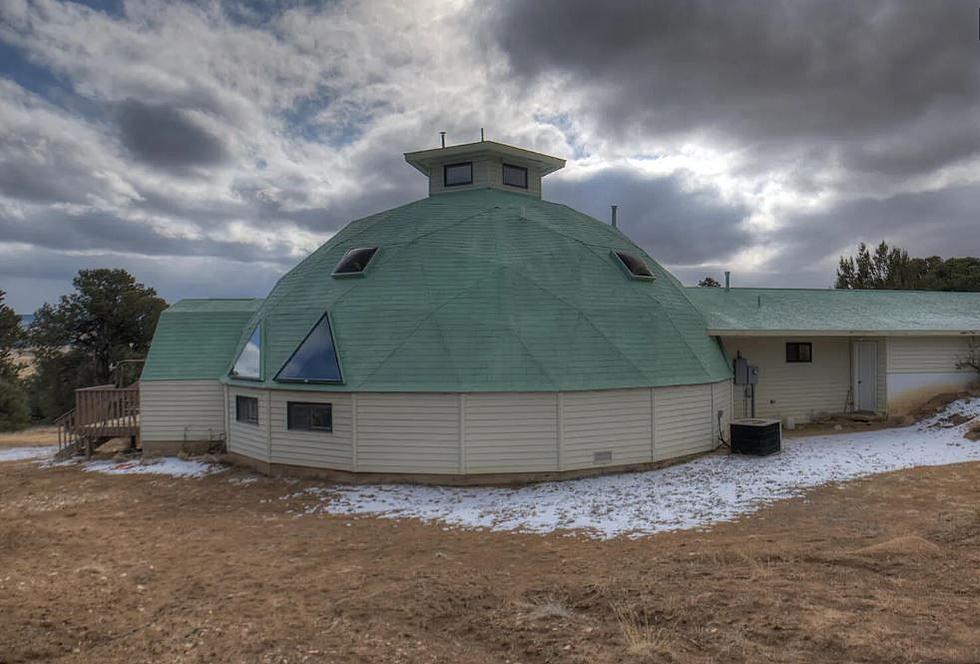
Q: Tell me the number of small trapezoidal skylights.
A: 2